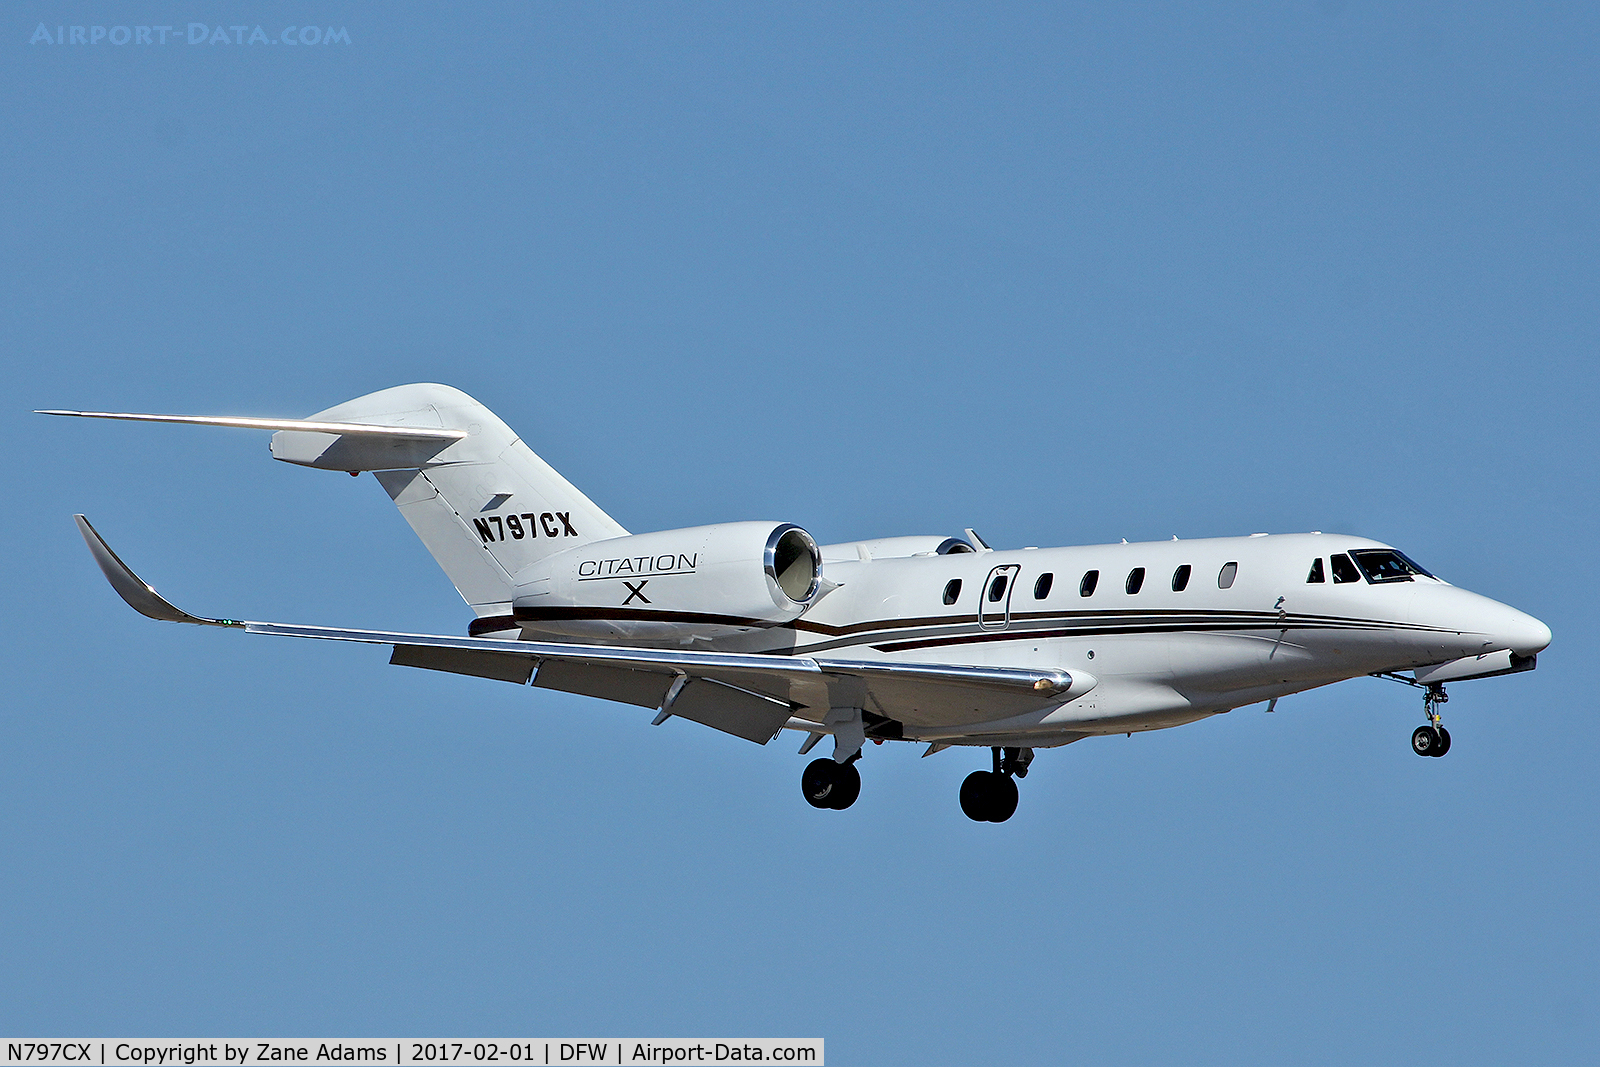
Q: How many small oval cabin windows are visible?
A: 7